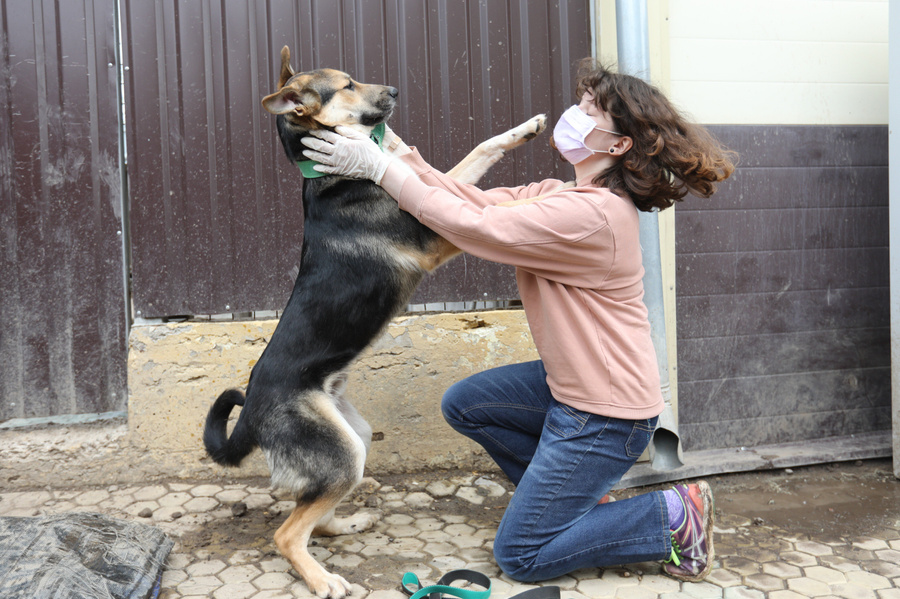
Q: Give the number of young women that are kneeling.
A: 1